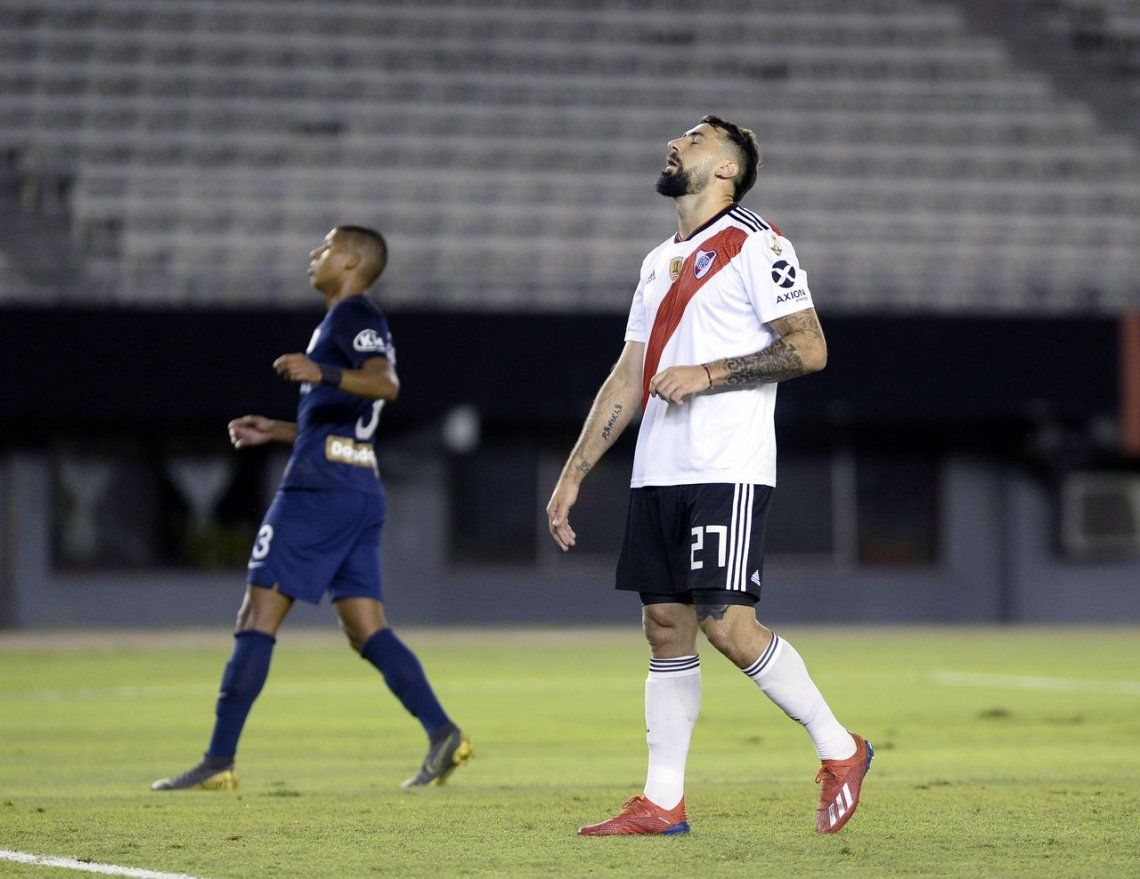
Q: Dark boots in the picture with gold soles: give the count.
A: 2